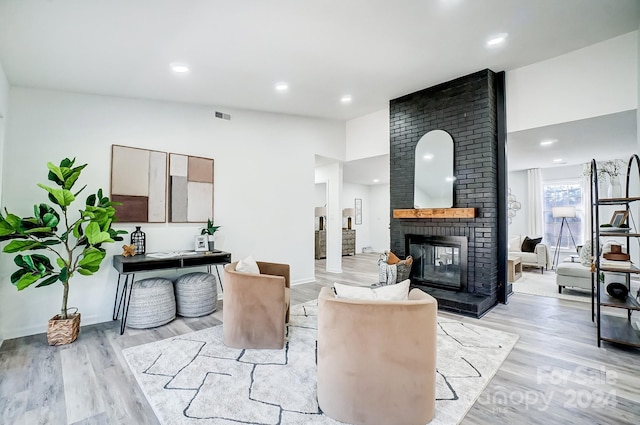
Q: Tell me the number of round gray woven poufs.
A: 2